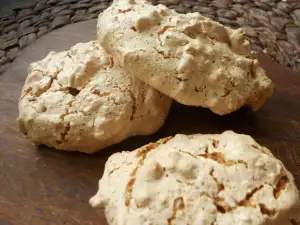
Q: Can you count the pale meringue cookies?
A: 3